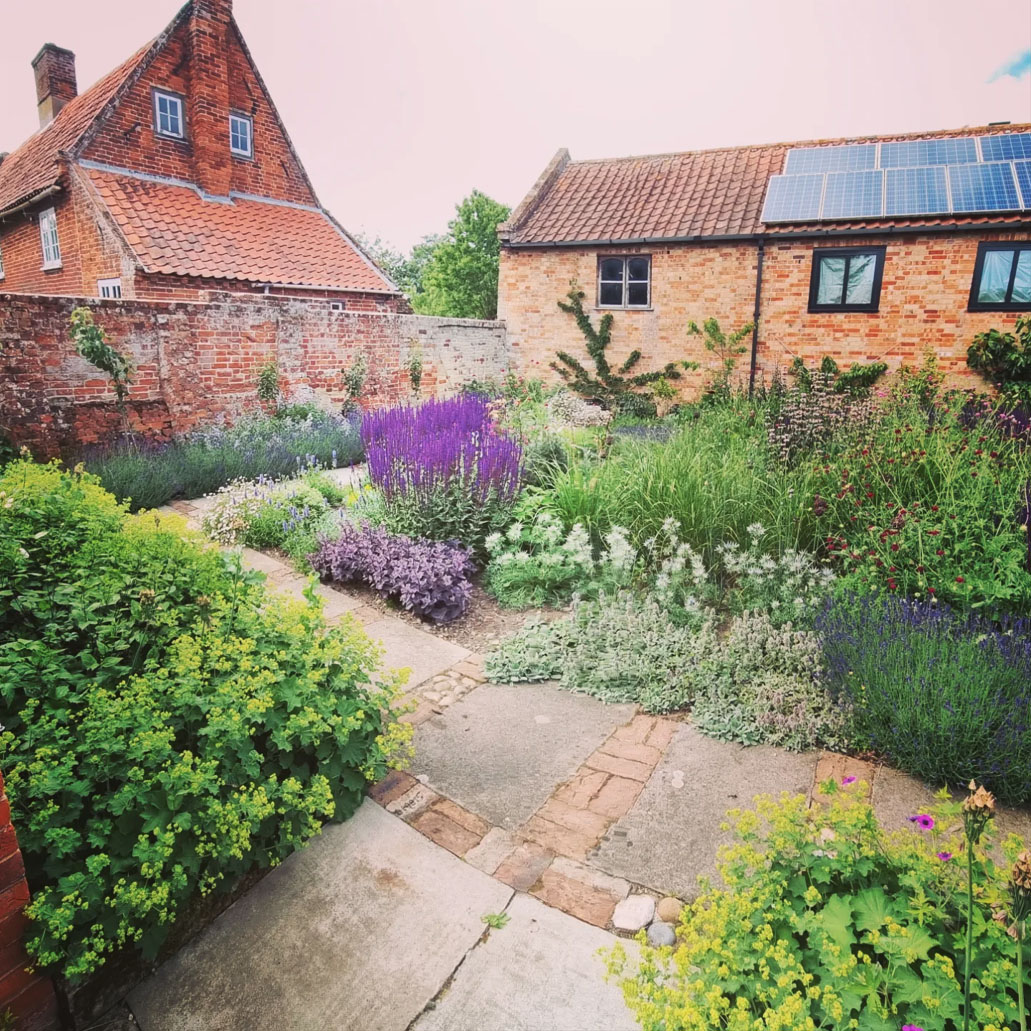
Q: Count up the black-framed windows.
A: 2